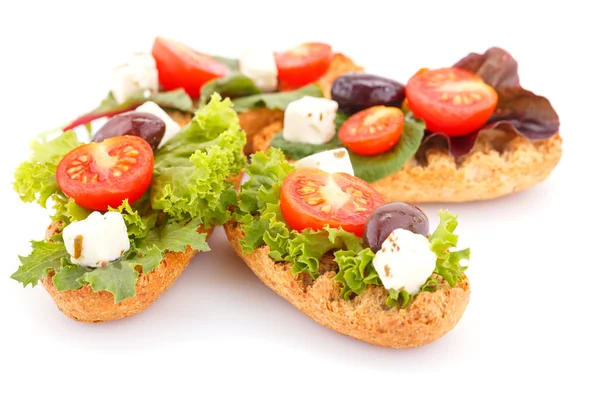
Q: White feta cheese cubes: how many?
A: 7